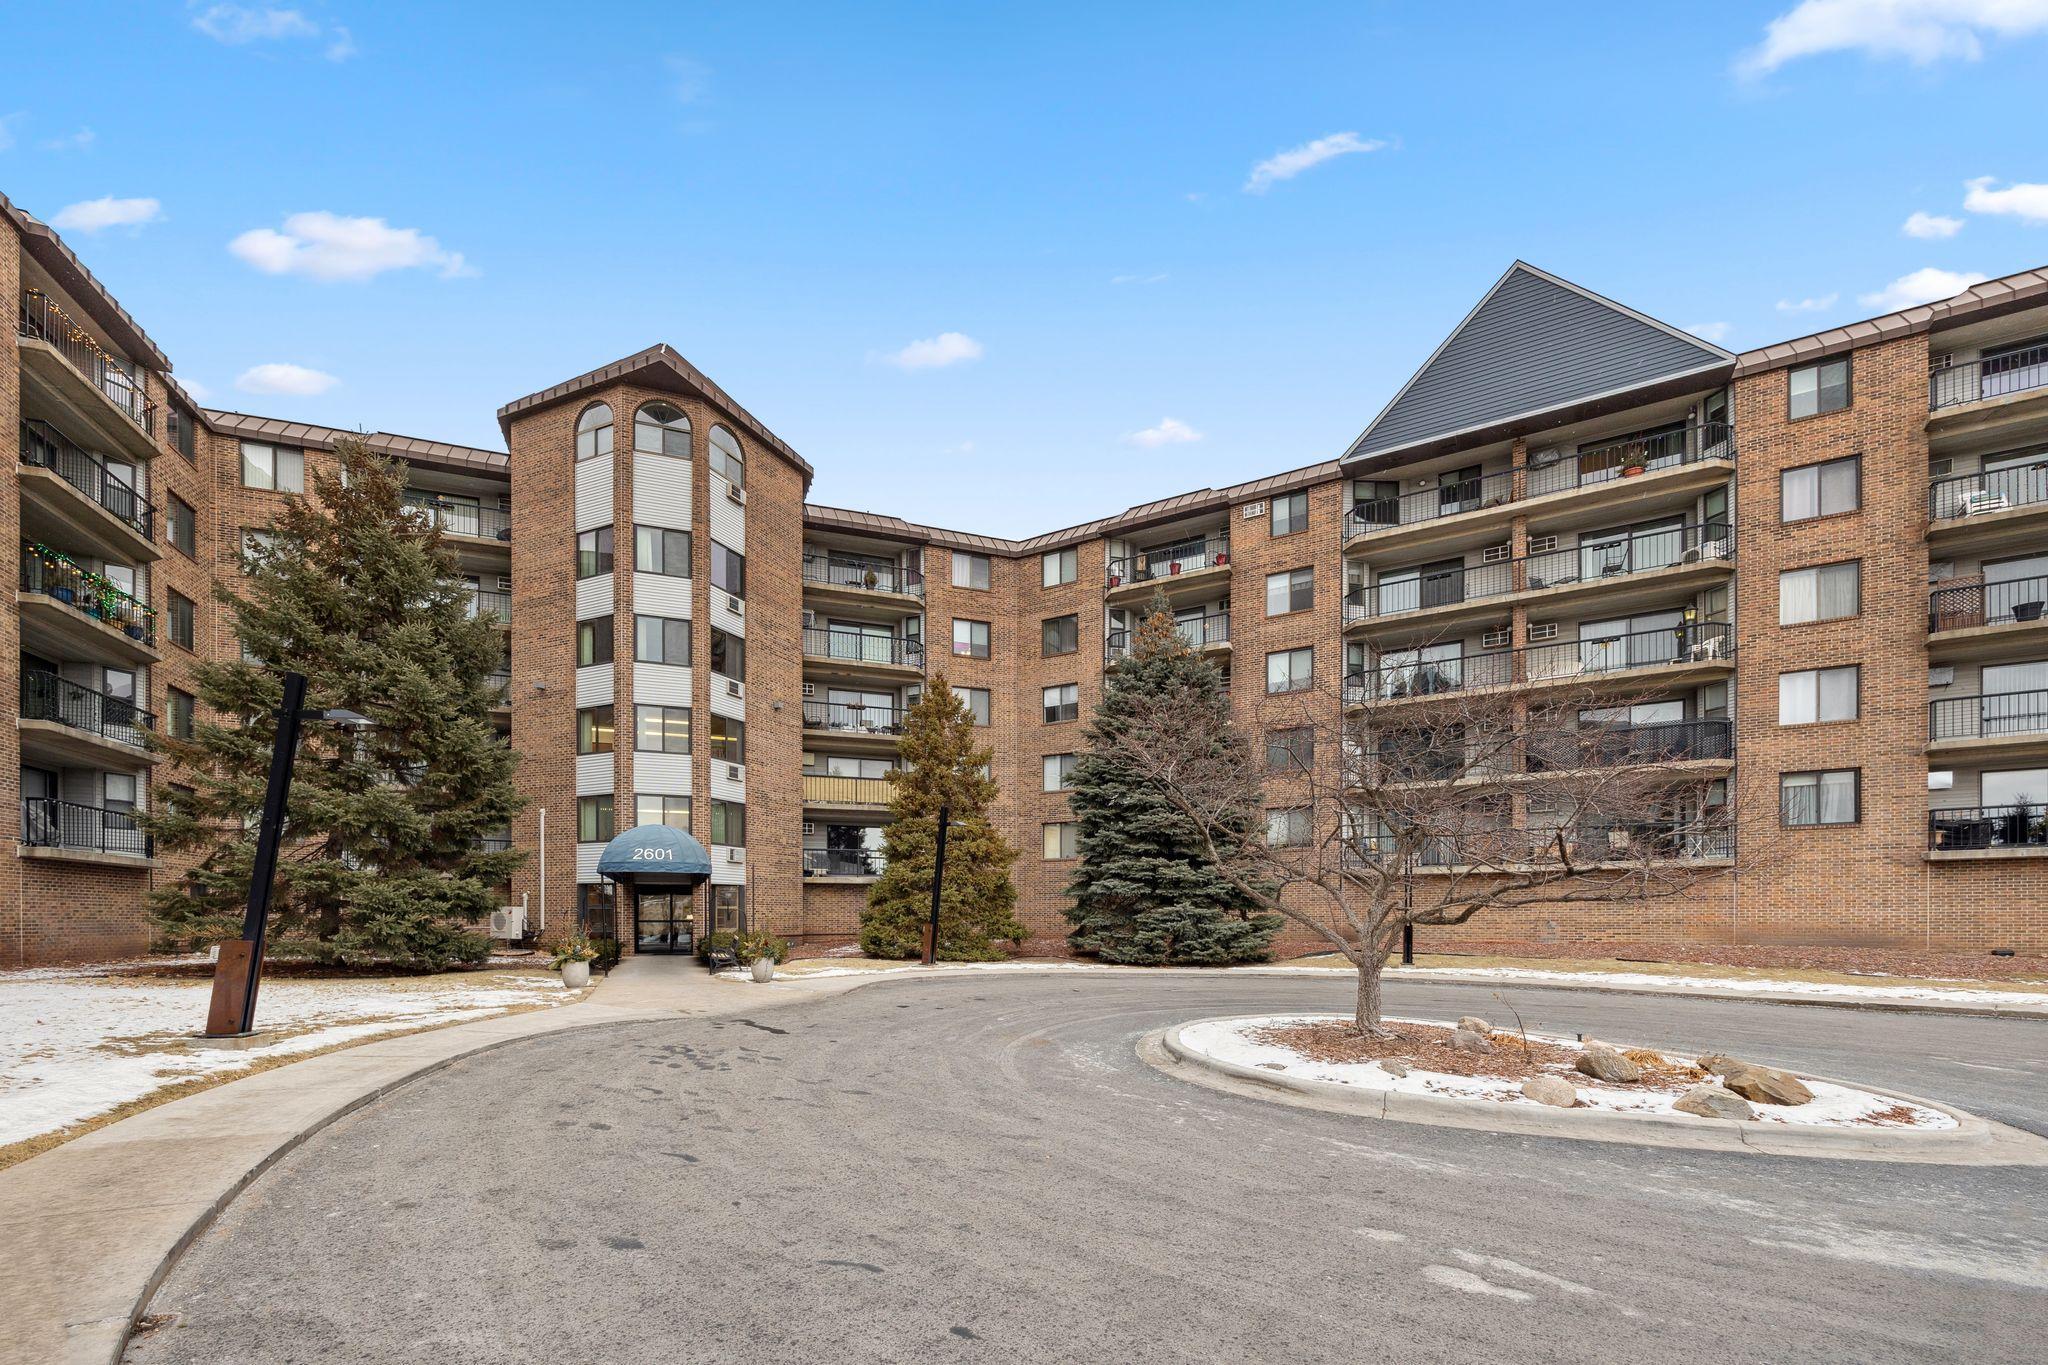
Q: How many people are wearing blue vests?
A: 0